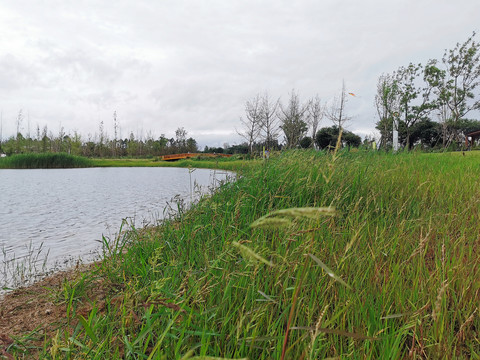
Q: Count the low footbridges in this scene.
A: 1